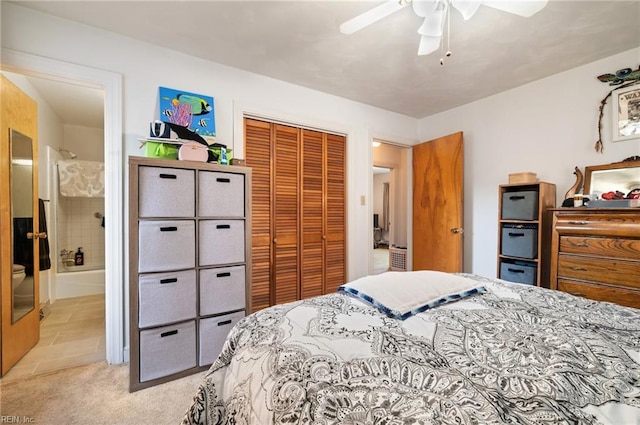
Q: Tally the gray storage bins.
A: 11